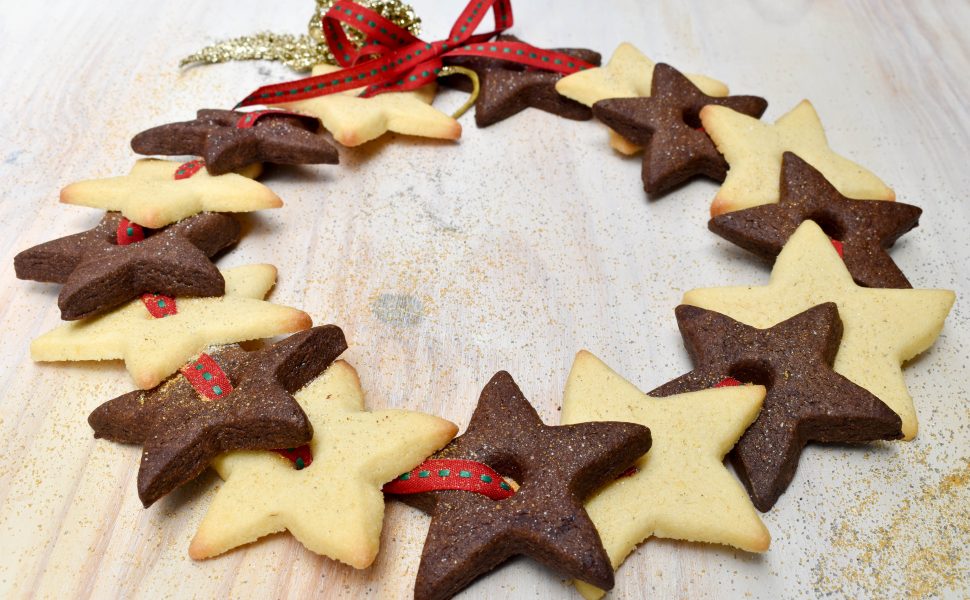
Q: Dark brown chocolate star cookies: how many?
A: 8